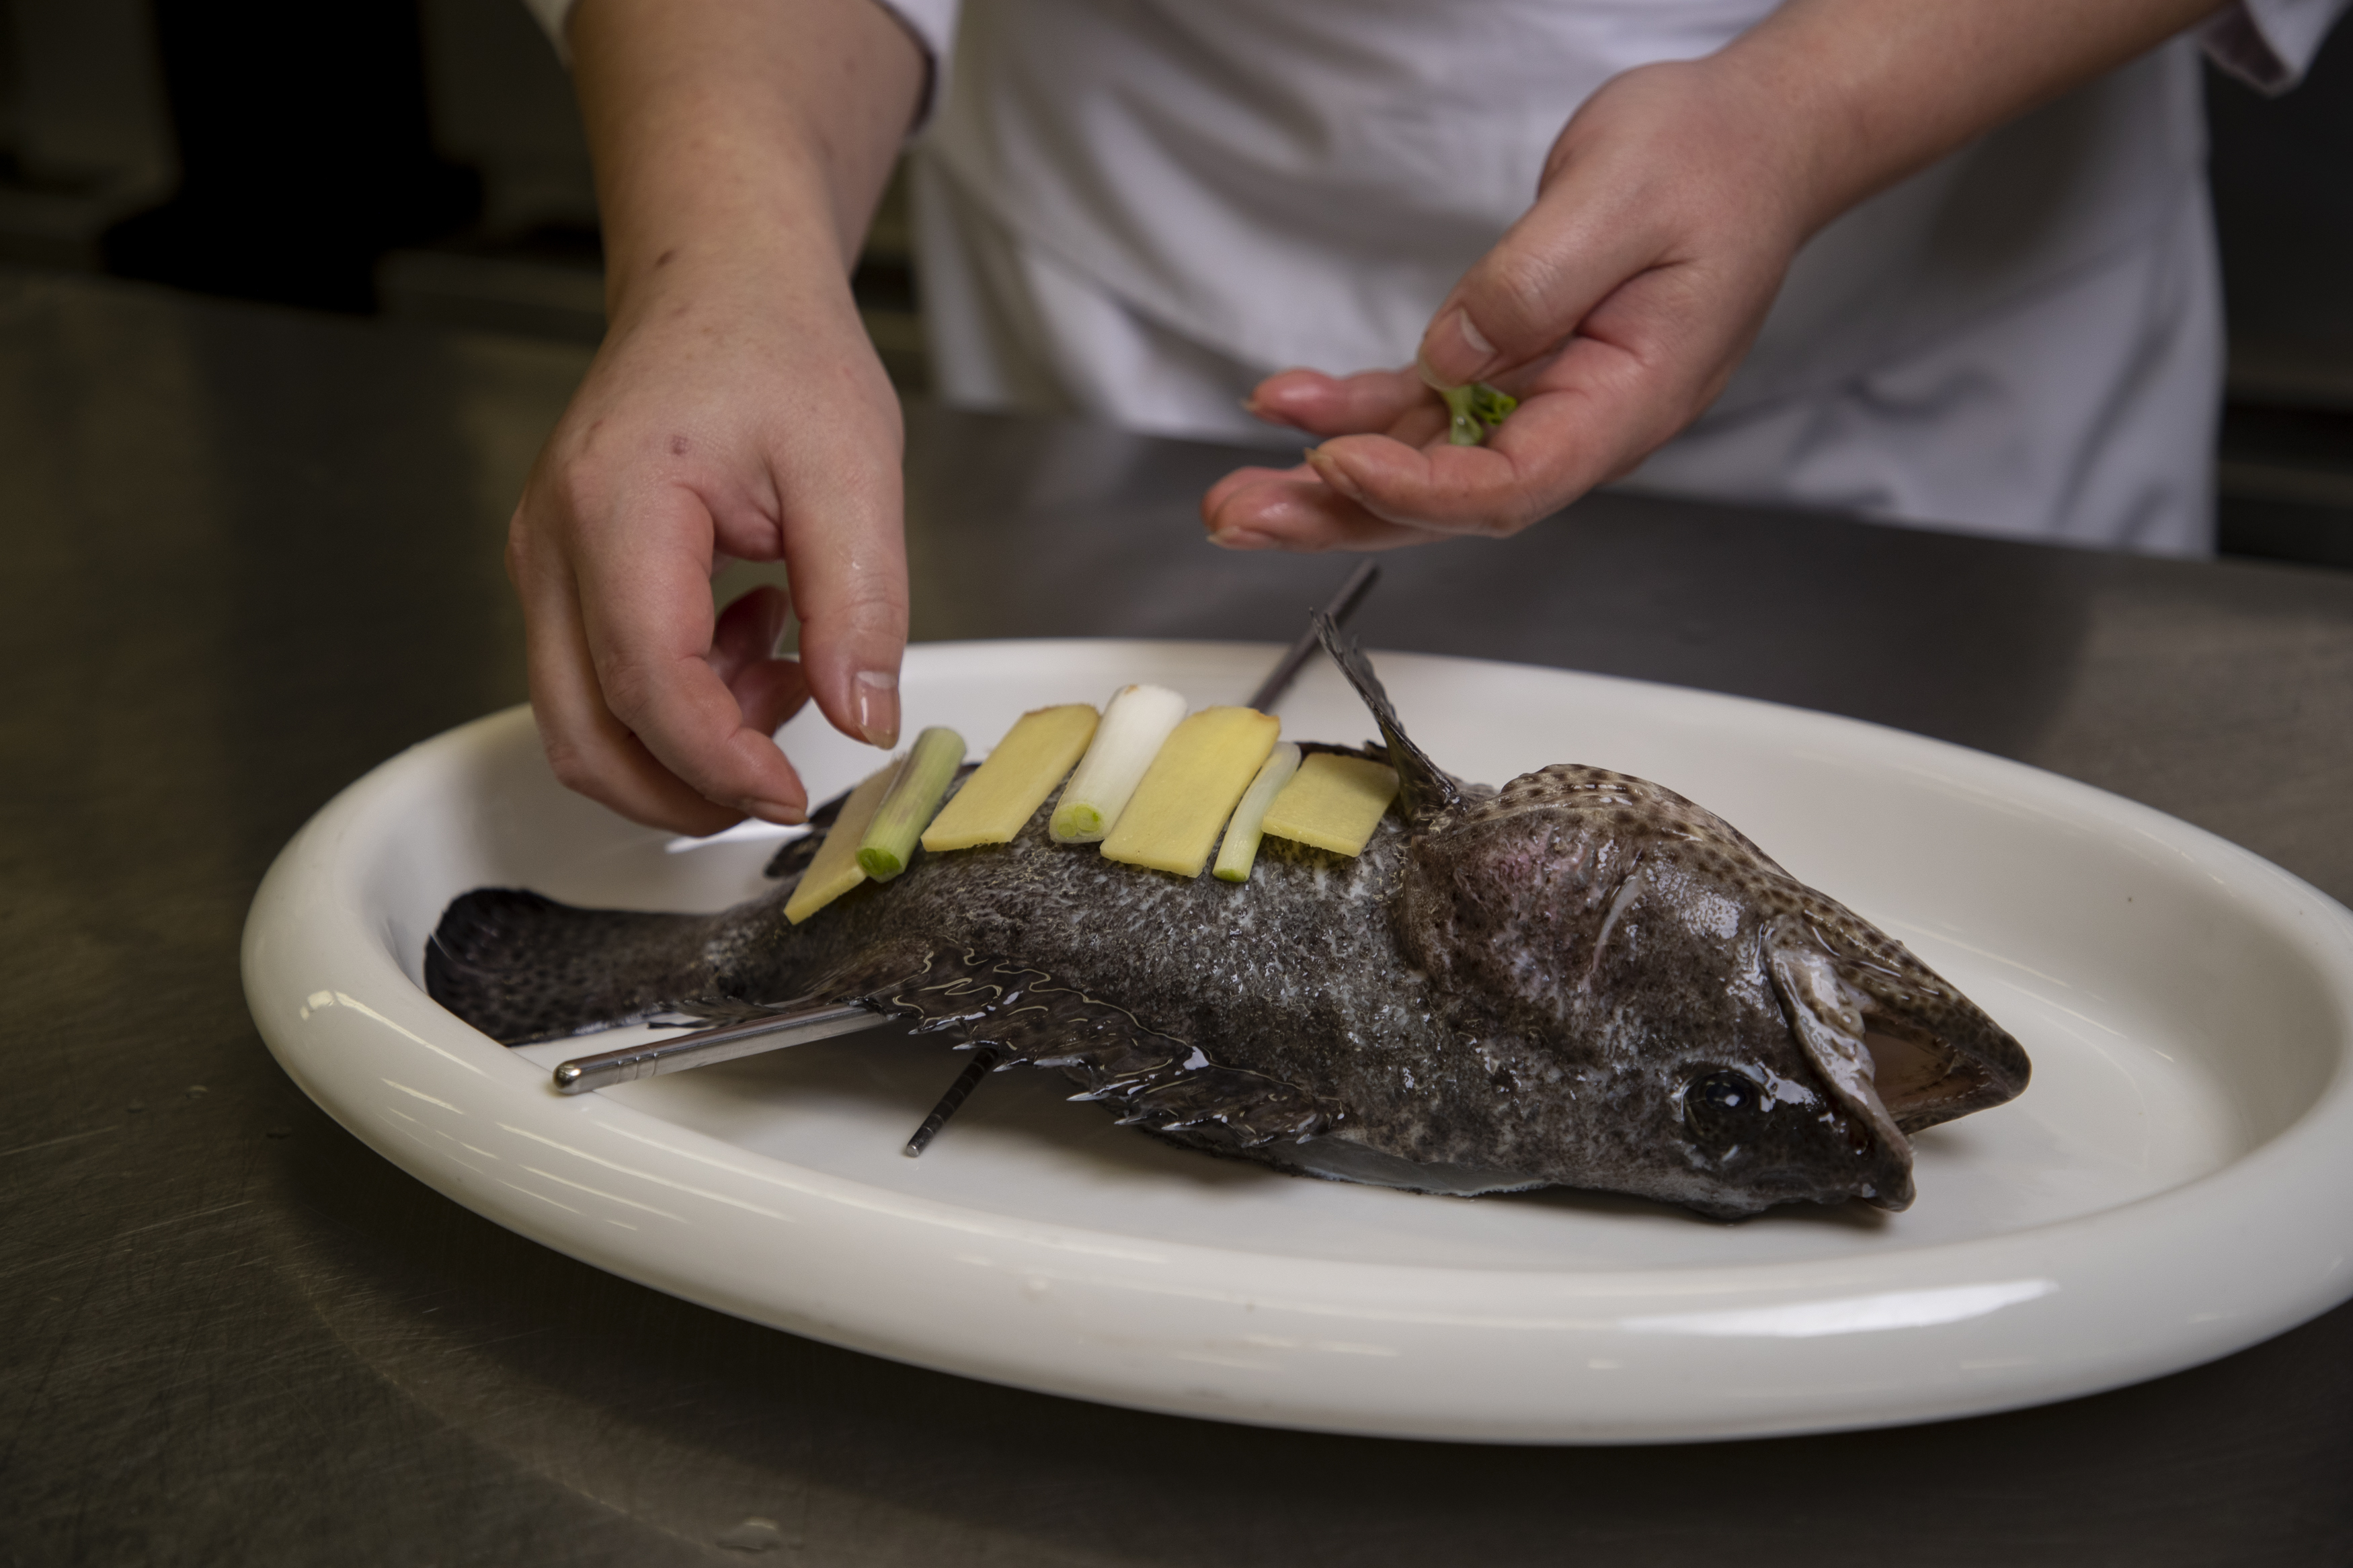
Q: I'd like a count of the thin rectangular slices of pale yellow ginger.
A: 4